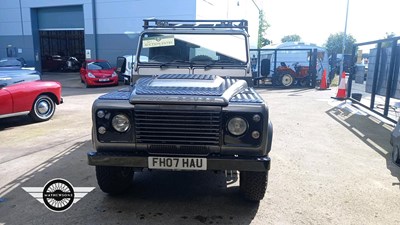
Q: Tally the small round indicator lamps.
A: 4